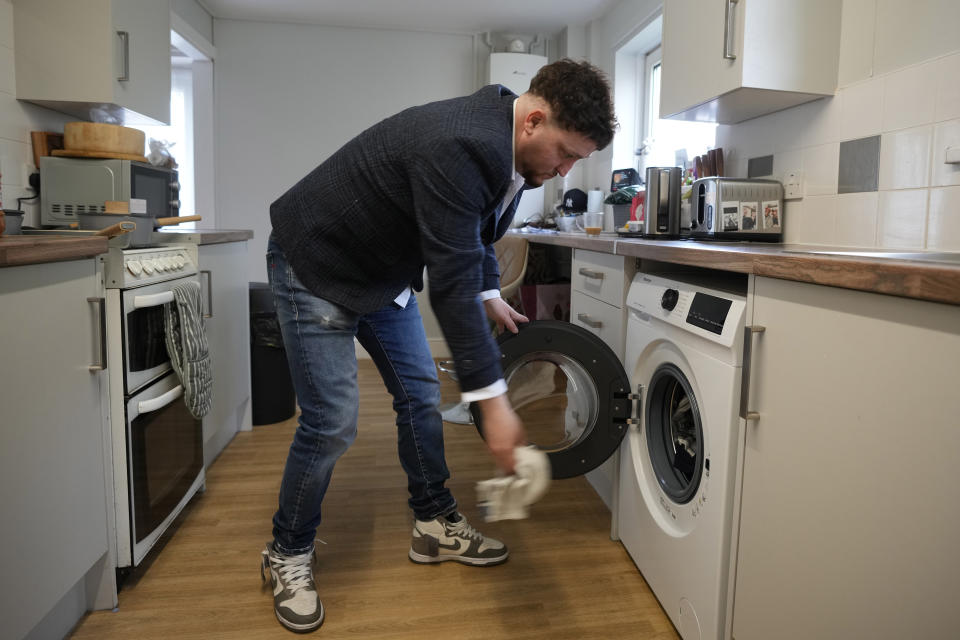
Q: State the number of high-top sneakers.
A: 2